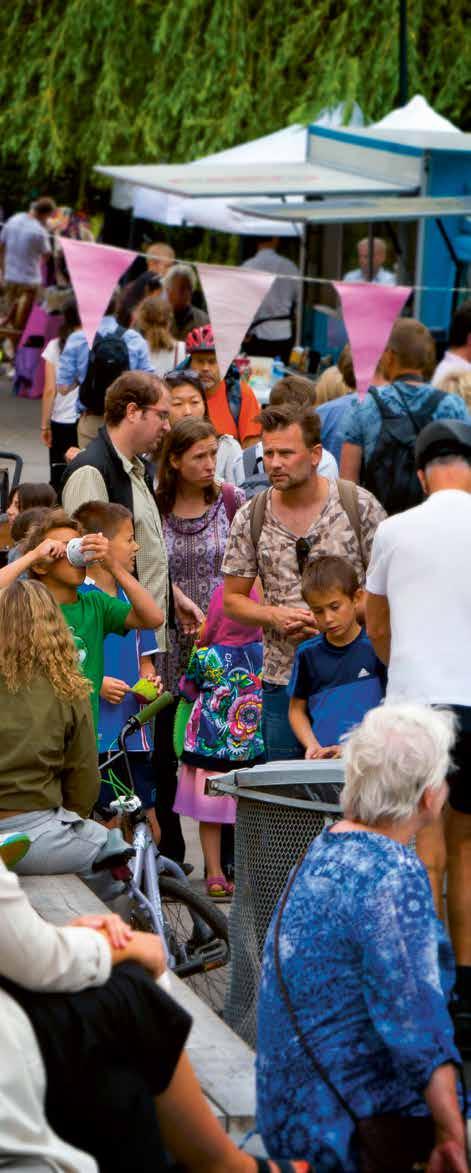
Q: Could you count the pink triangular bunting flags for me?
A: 3